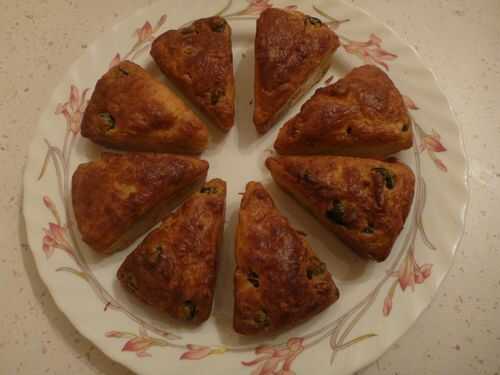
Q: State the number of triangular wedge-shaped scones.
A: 8